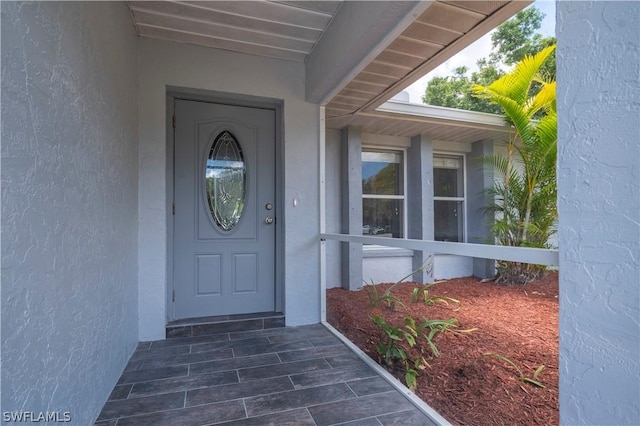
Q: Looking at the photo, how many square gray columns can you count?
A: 3